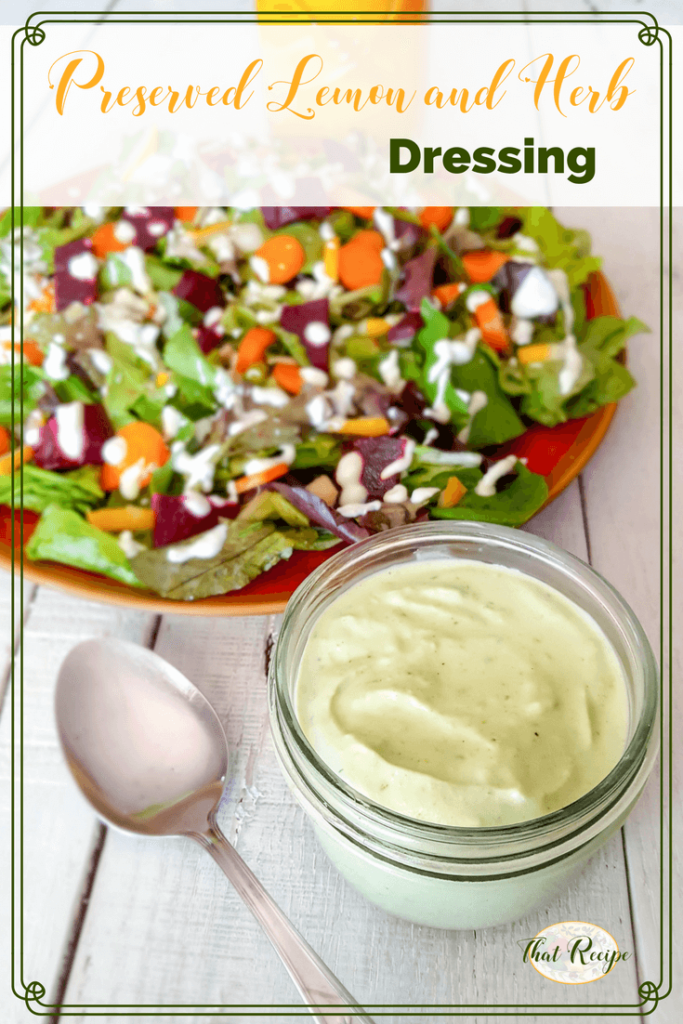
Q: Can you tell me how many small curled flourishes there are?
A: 4